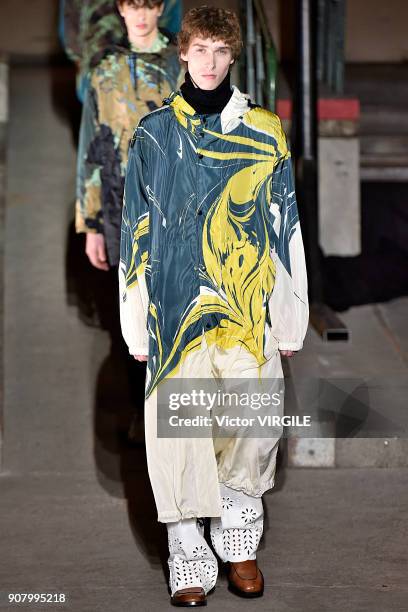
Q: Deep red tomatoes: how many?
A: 0